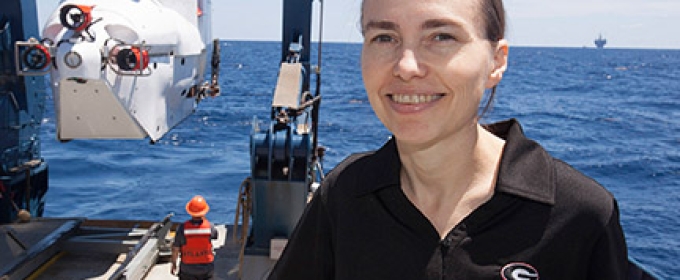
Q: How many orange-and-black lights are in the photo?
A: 3